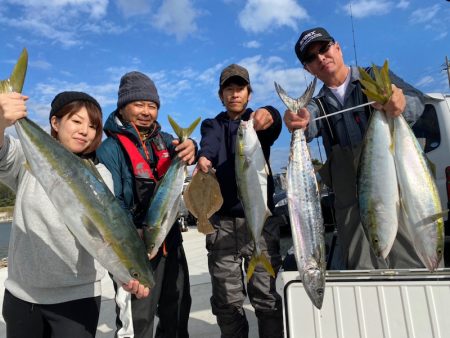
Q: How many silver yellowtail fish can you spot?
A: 5